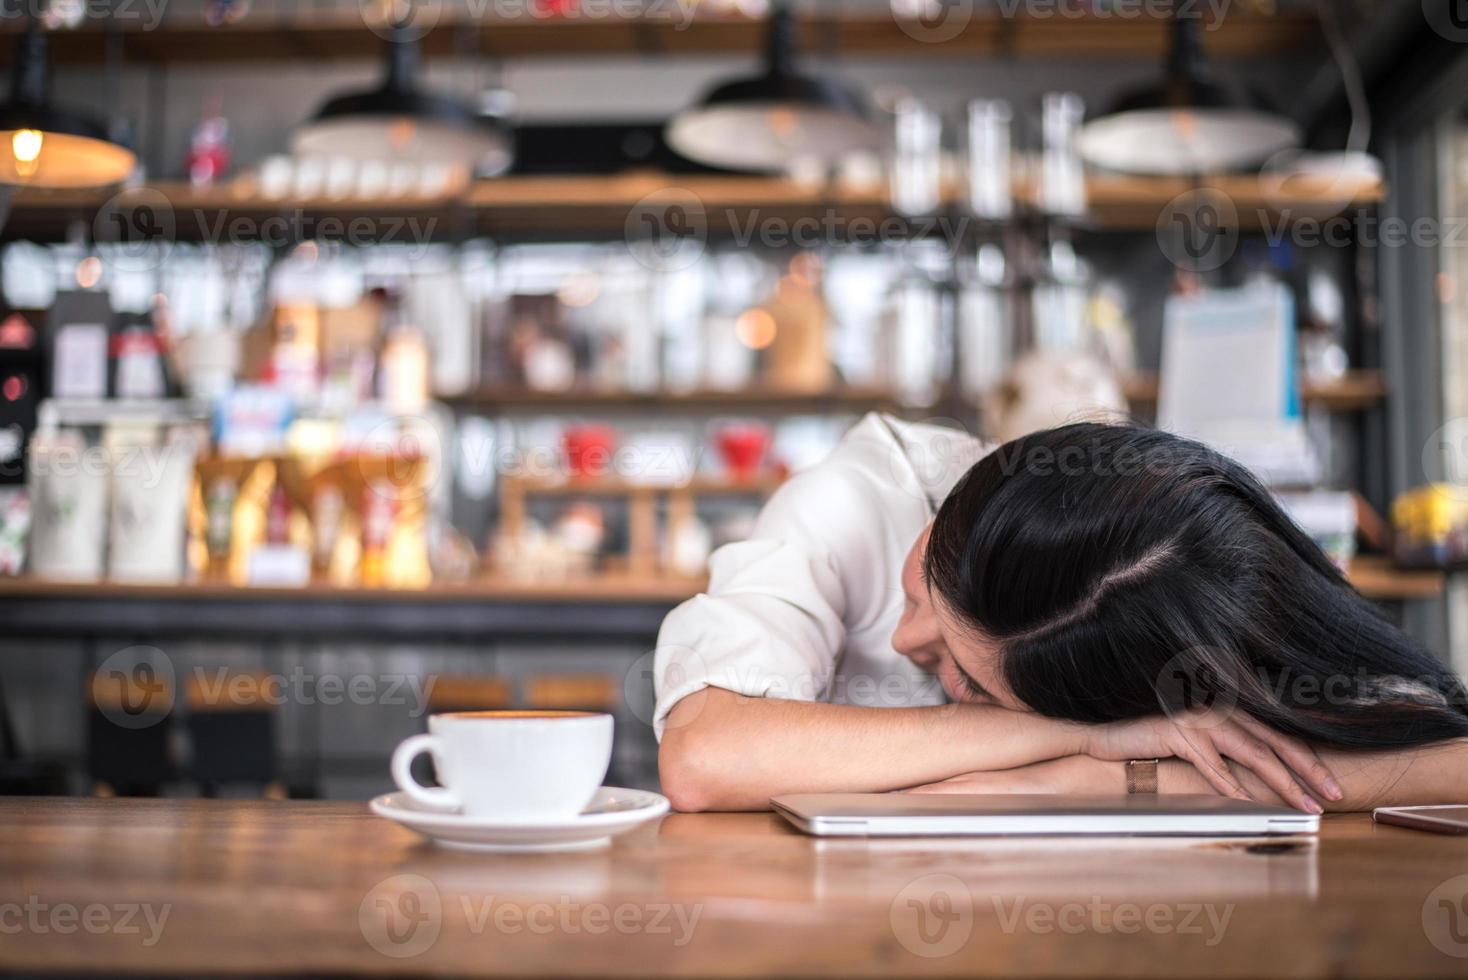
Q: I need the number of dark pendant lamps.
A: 4